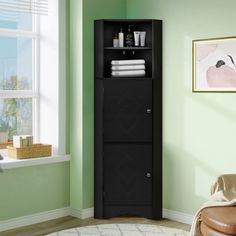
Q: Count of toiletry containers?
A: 5